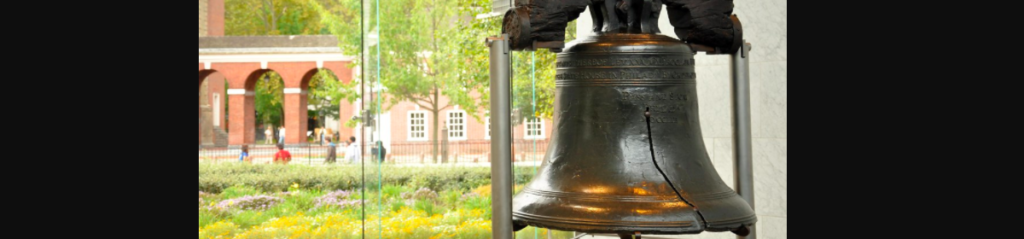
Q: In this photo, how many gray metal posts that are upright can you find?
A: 2